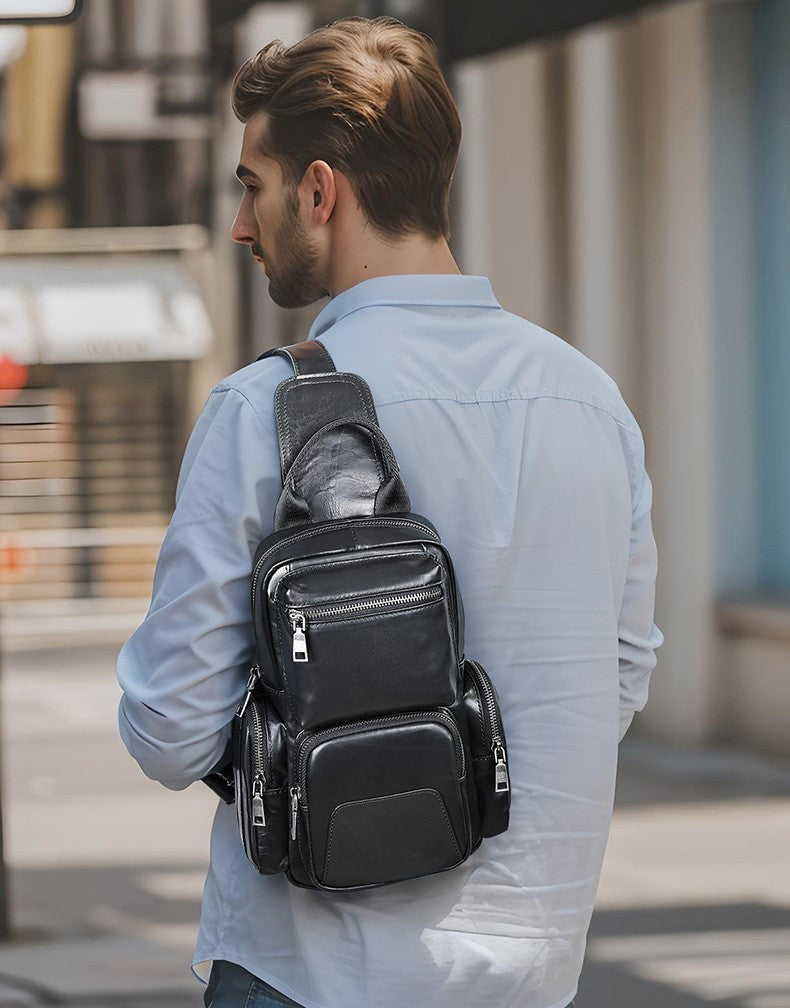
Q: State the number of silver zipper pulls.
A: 5